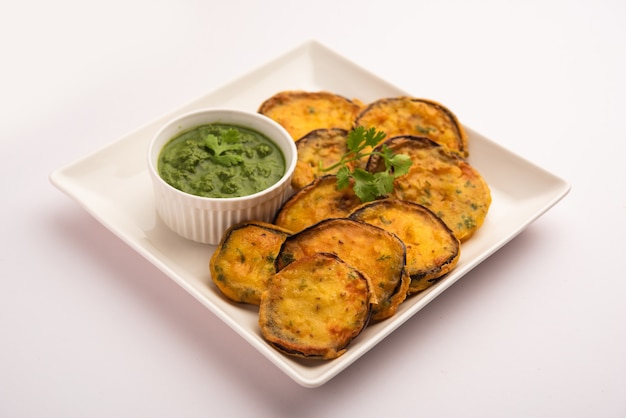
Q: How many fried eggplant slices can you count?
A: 9